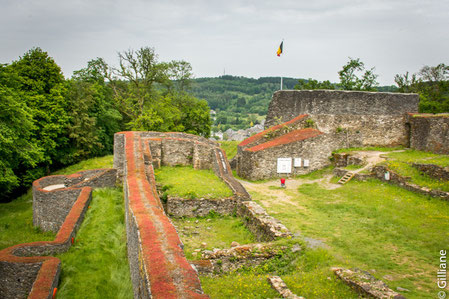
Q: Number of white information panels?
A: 3